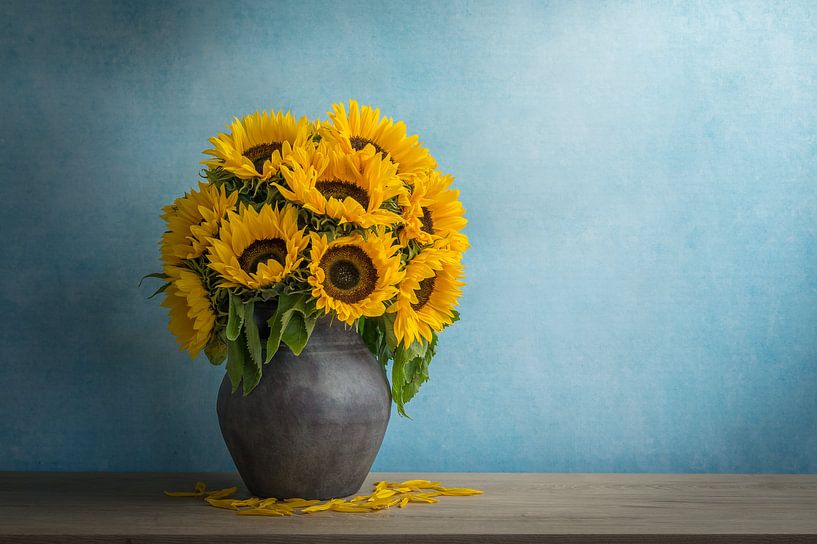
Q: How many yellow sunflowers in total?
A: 9